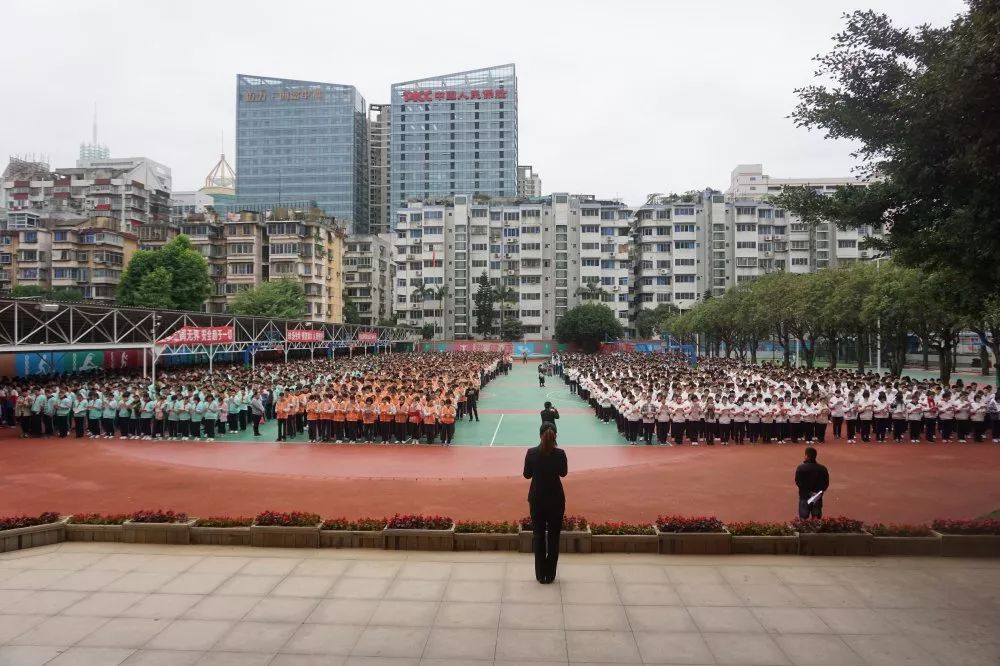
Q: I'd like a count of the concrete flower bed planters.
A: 15